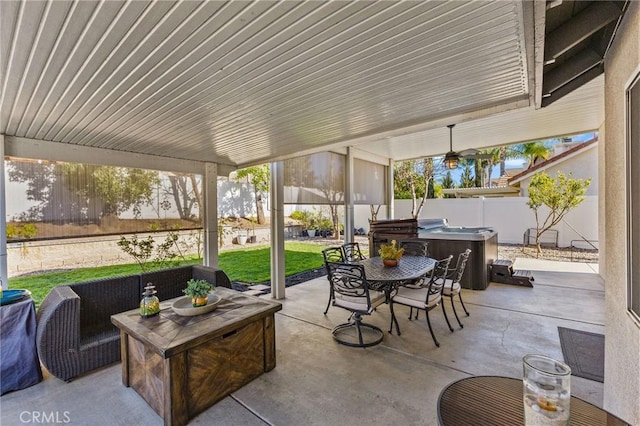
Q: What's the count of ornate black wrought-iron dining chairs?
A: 6